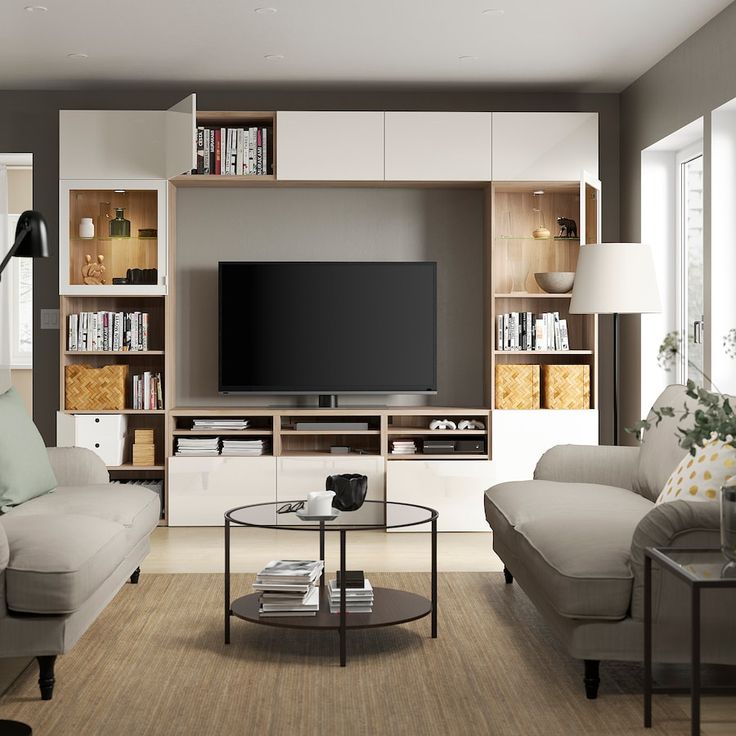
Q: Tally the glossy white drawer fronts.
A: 3